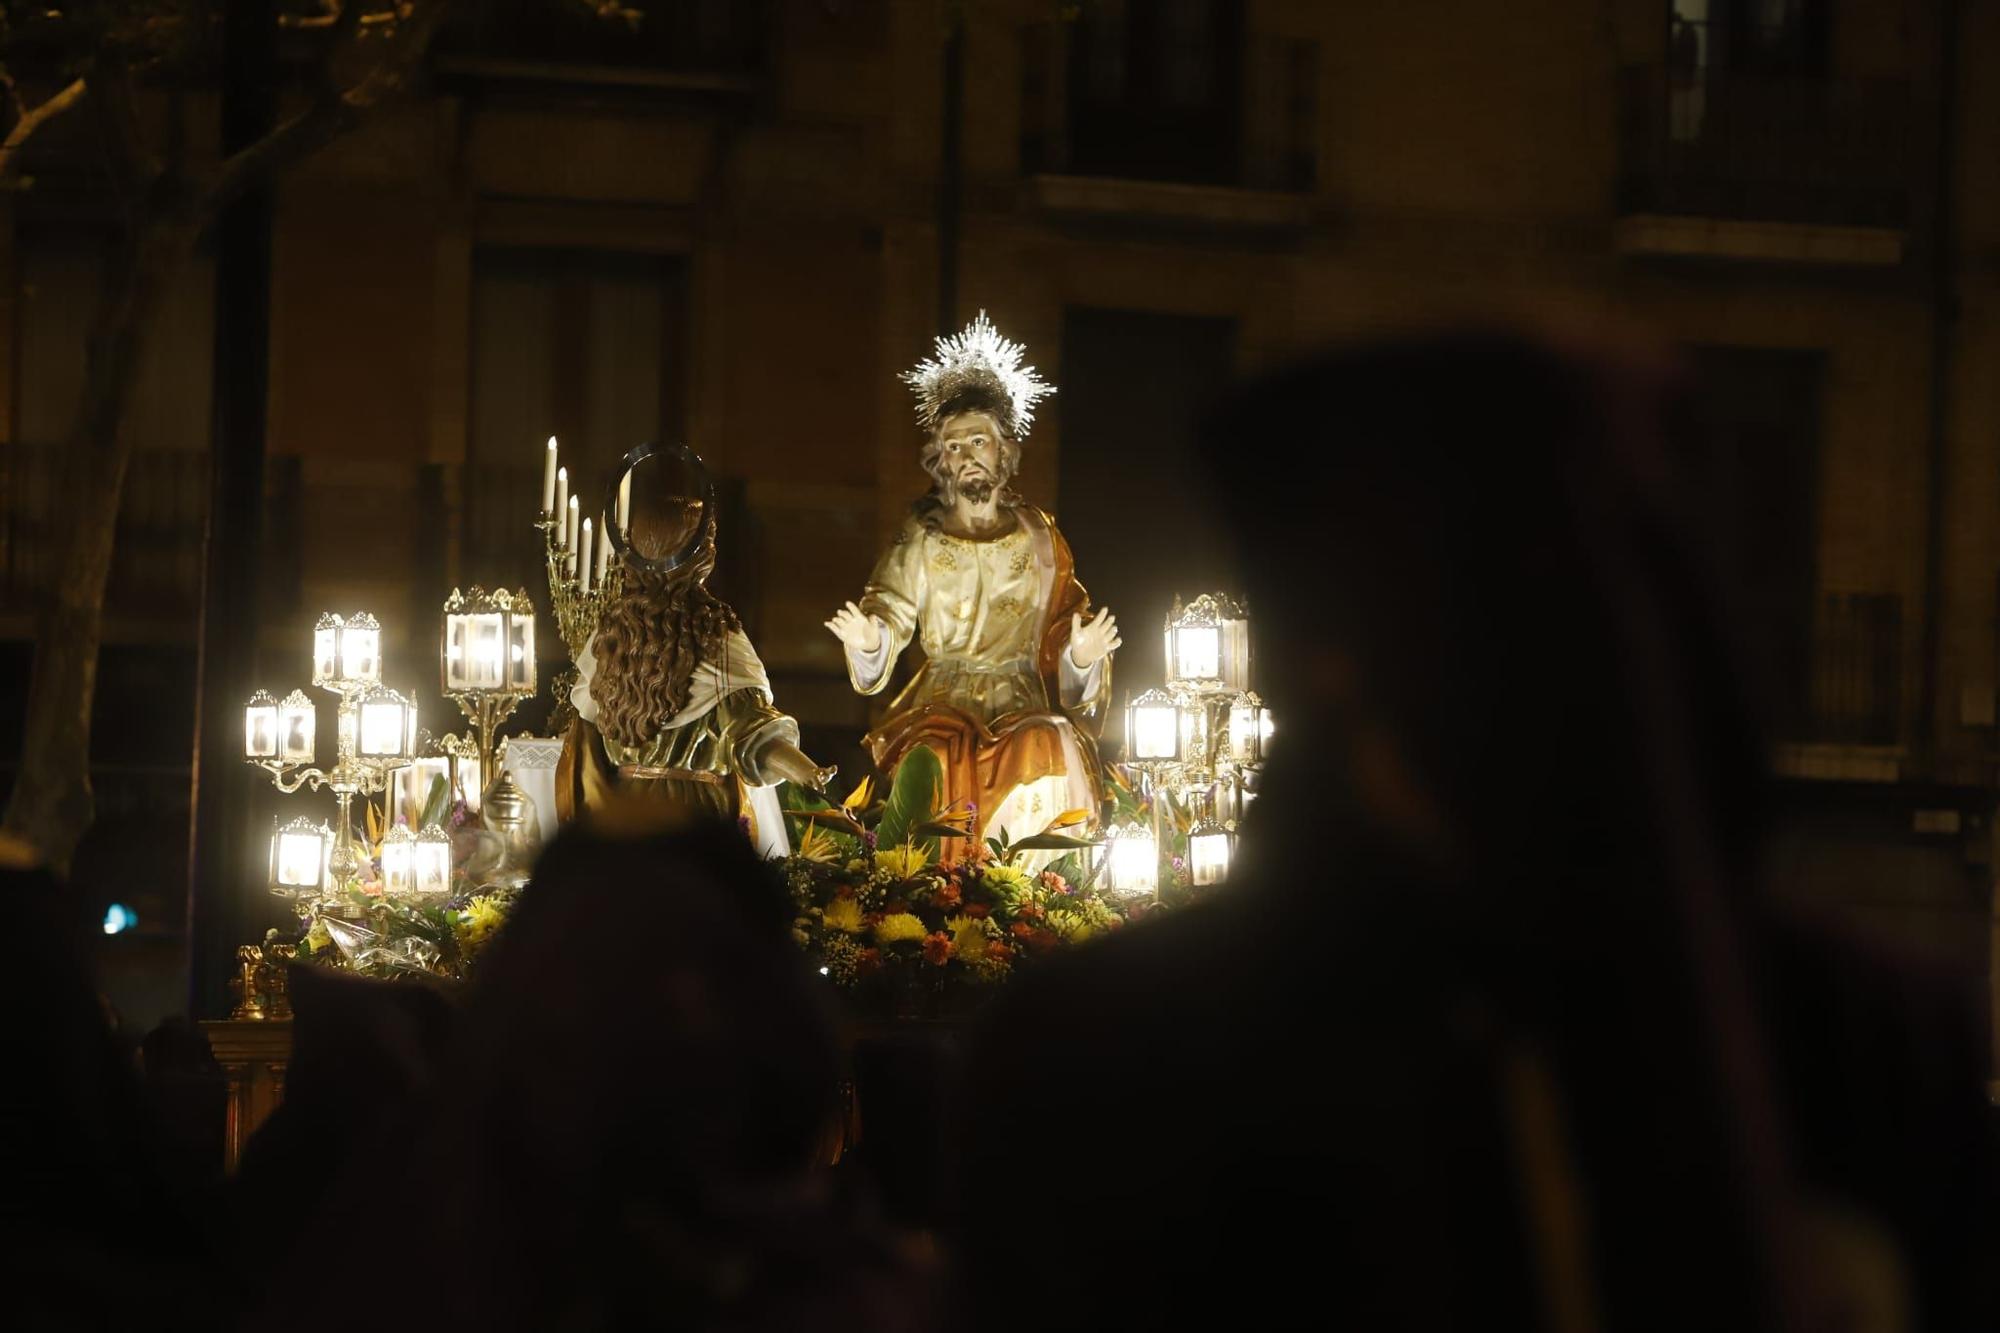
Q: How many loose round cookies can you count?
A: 0